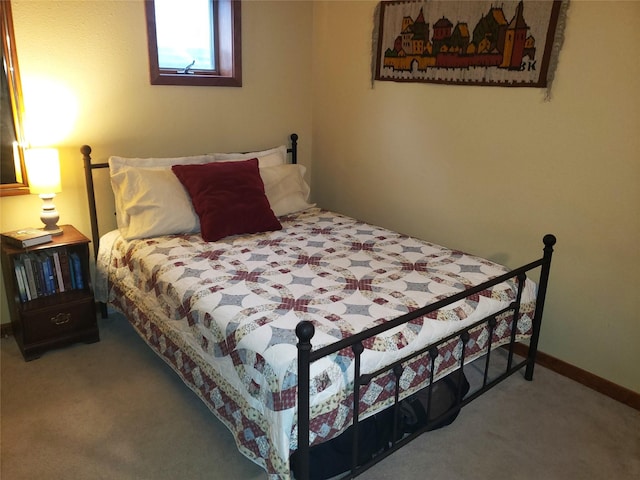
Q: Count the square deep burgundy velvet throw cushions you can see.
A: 1